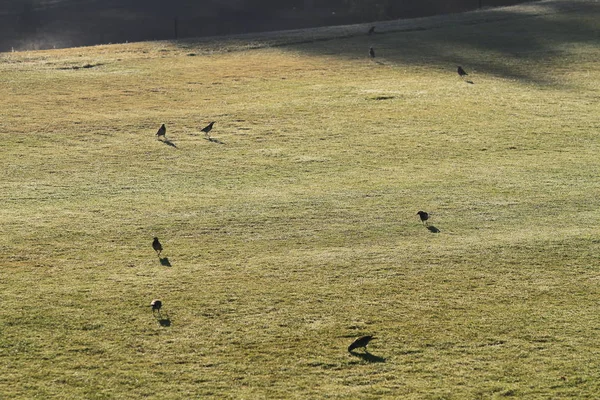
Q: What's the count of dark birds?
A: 9